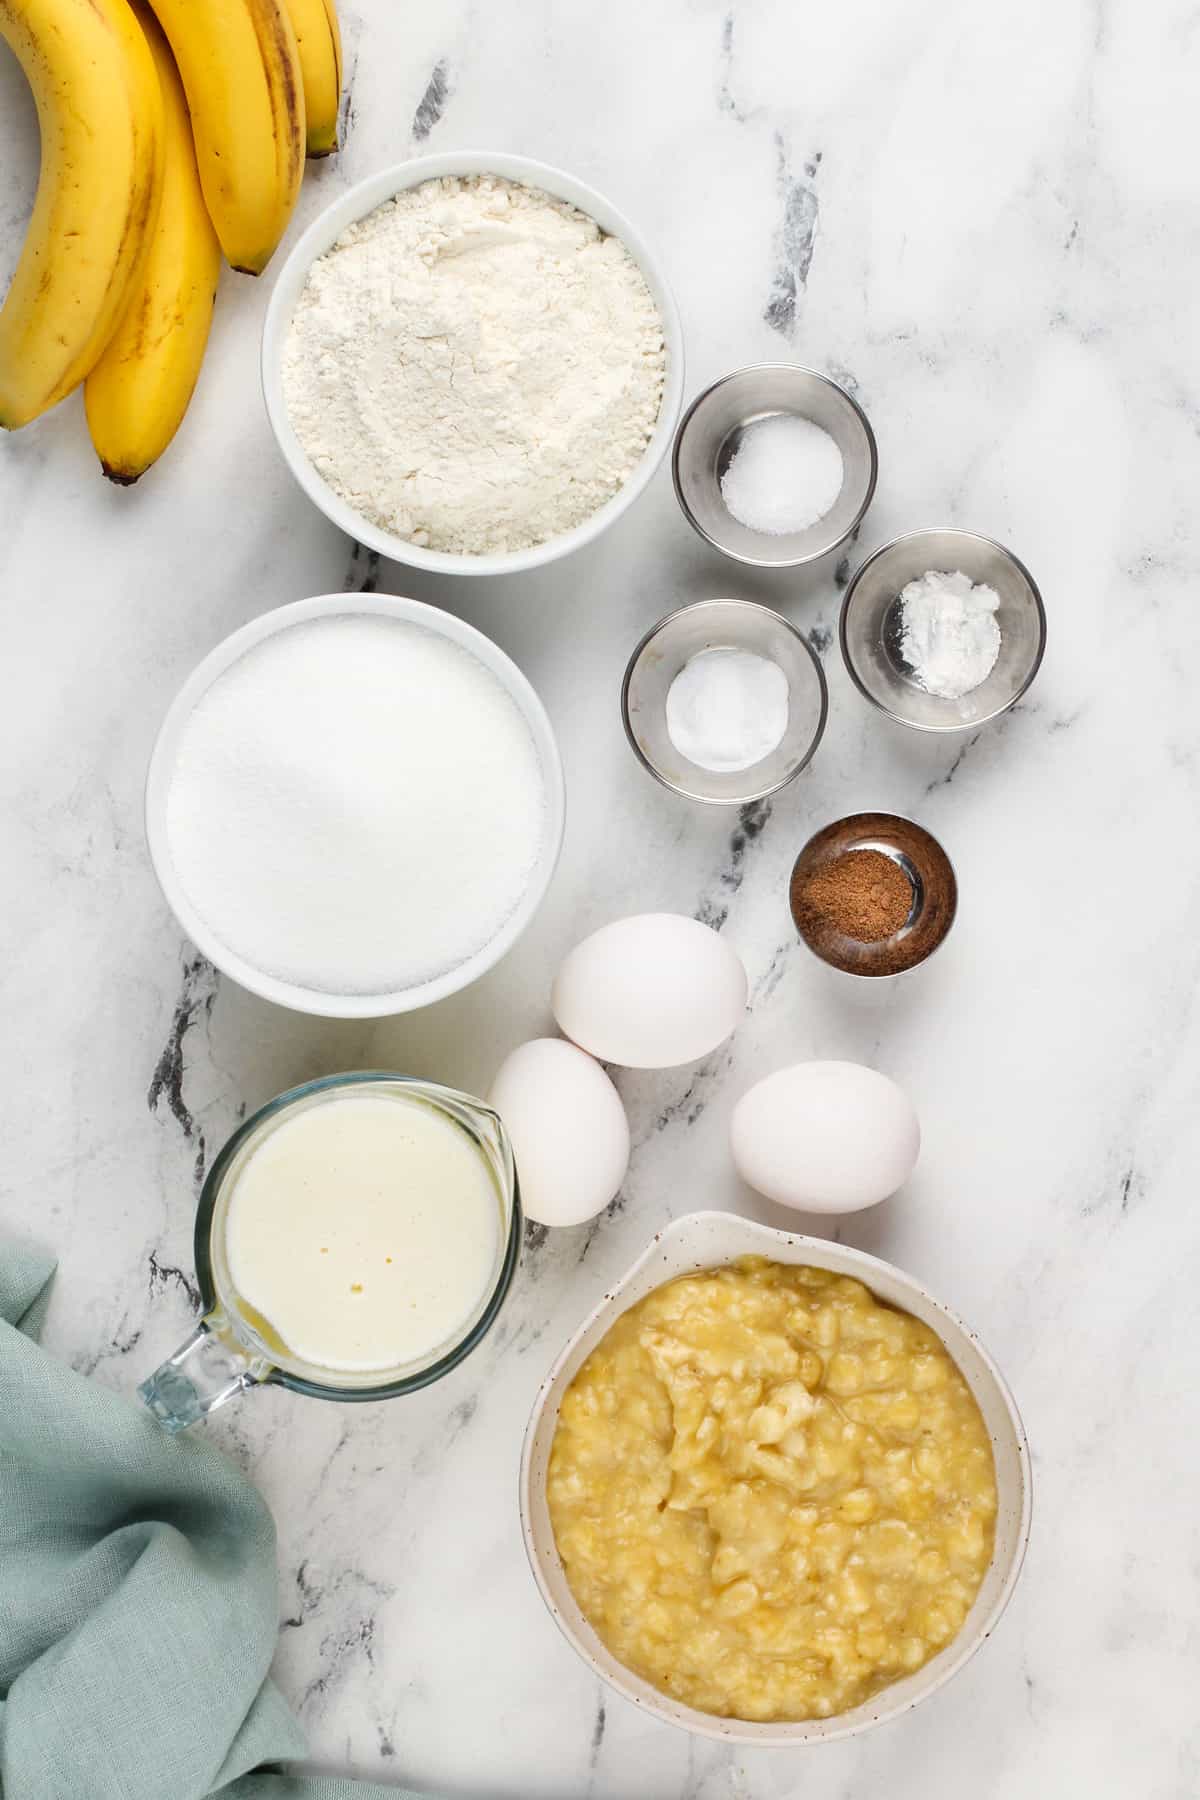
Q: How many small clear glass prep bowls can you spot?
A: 0